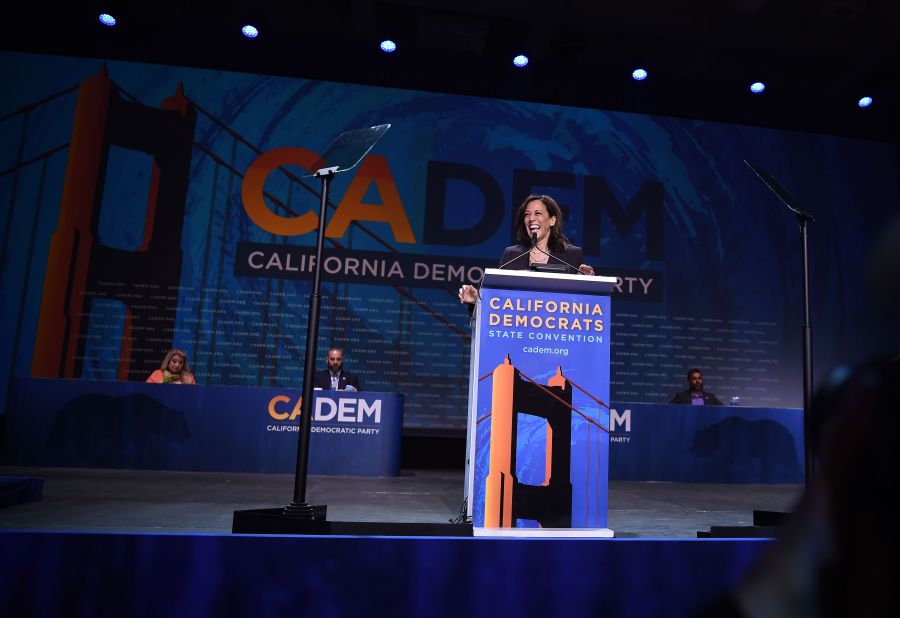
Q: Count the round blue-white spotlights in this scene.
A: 7